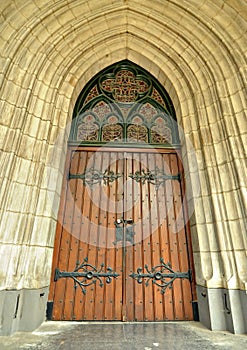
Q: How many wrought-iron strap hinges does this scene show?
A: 4